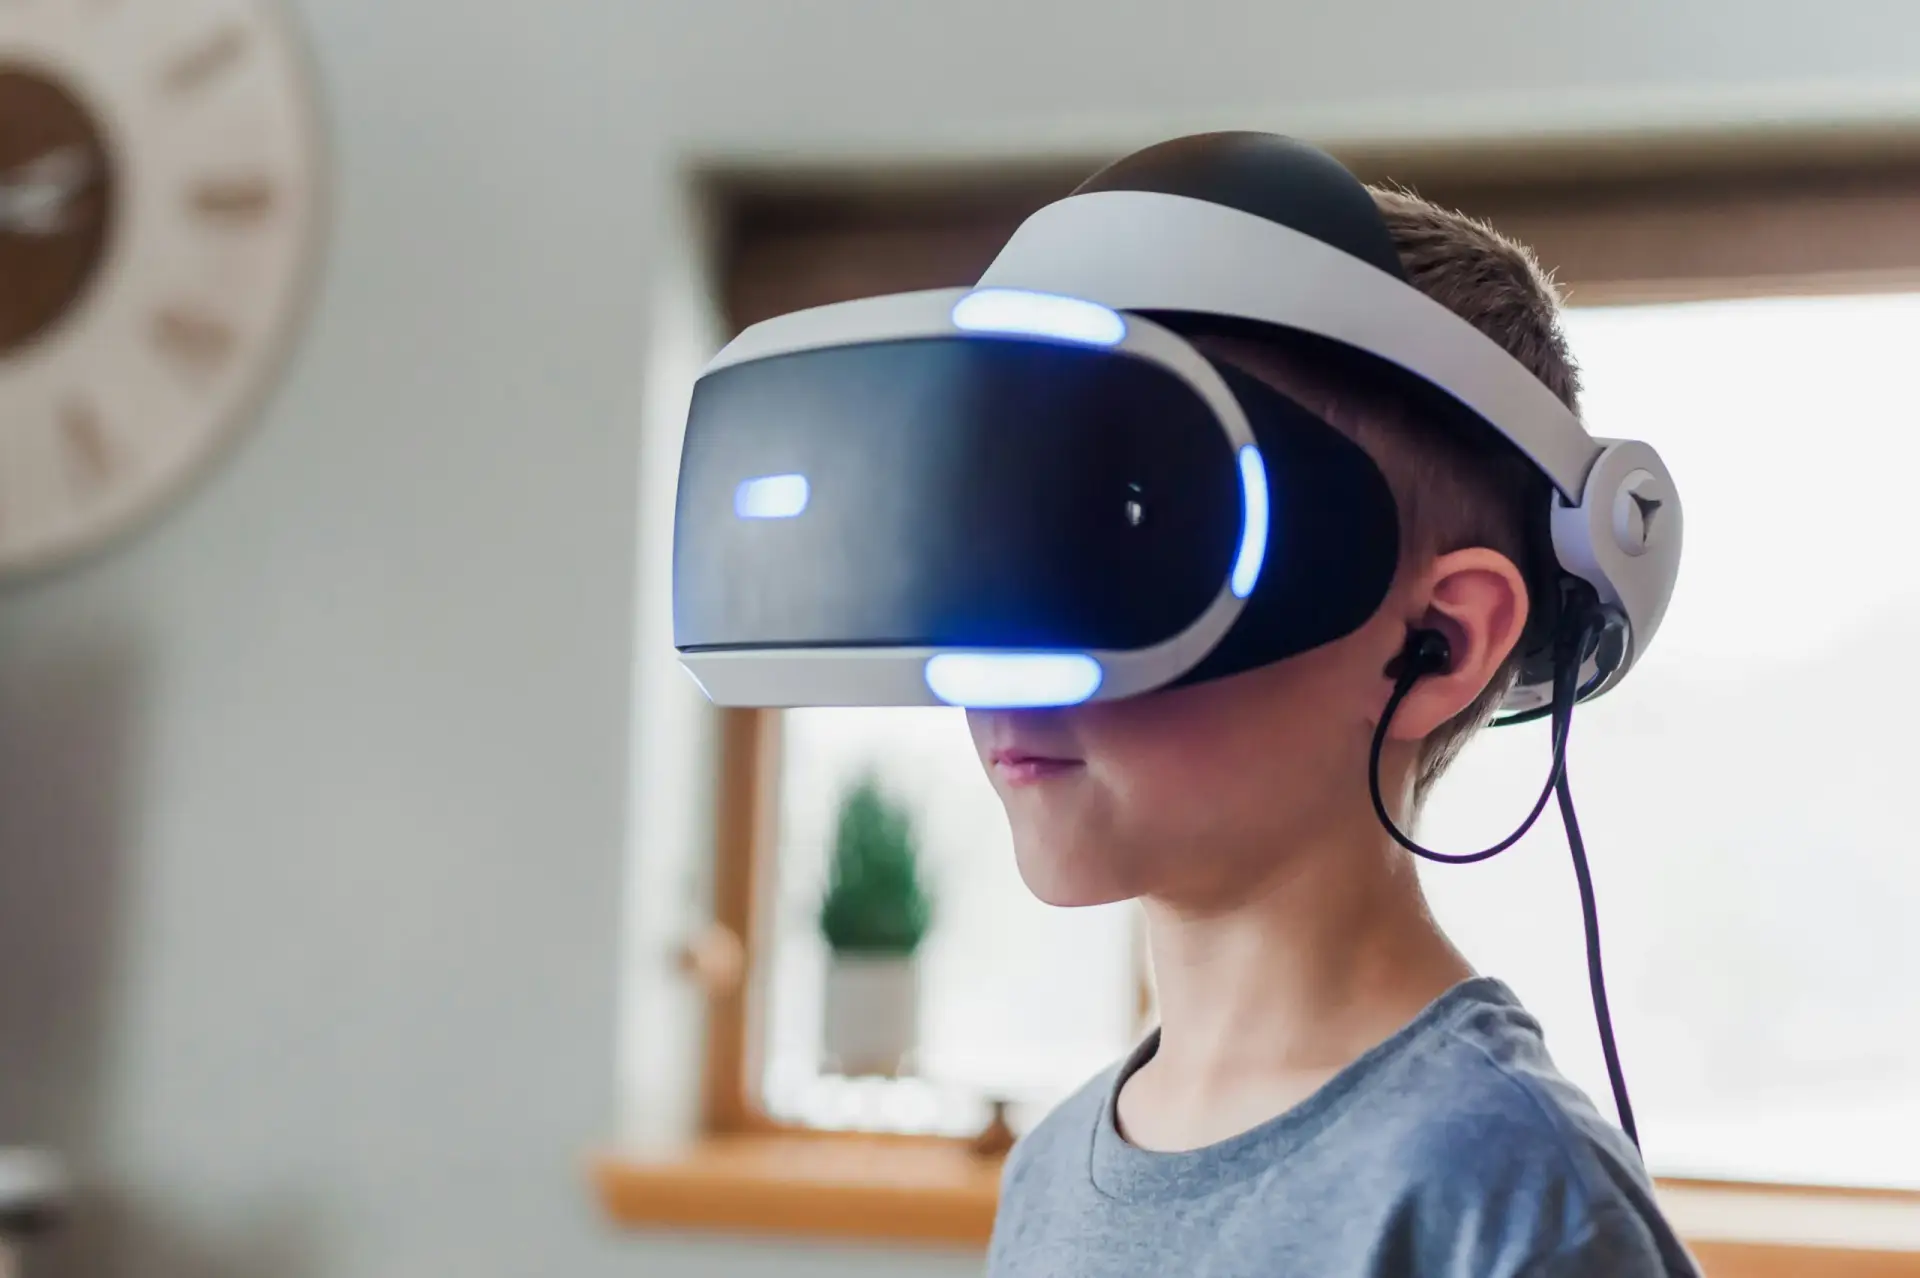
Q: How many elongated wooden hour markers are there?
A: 4